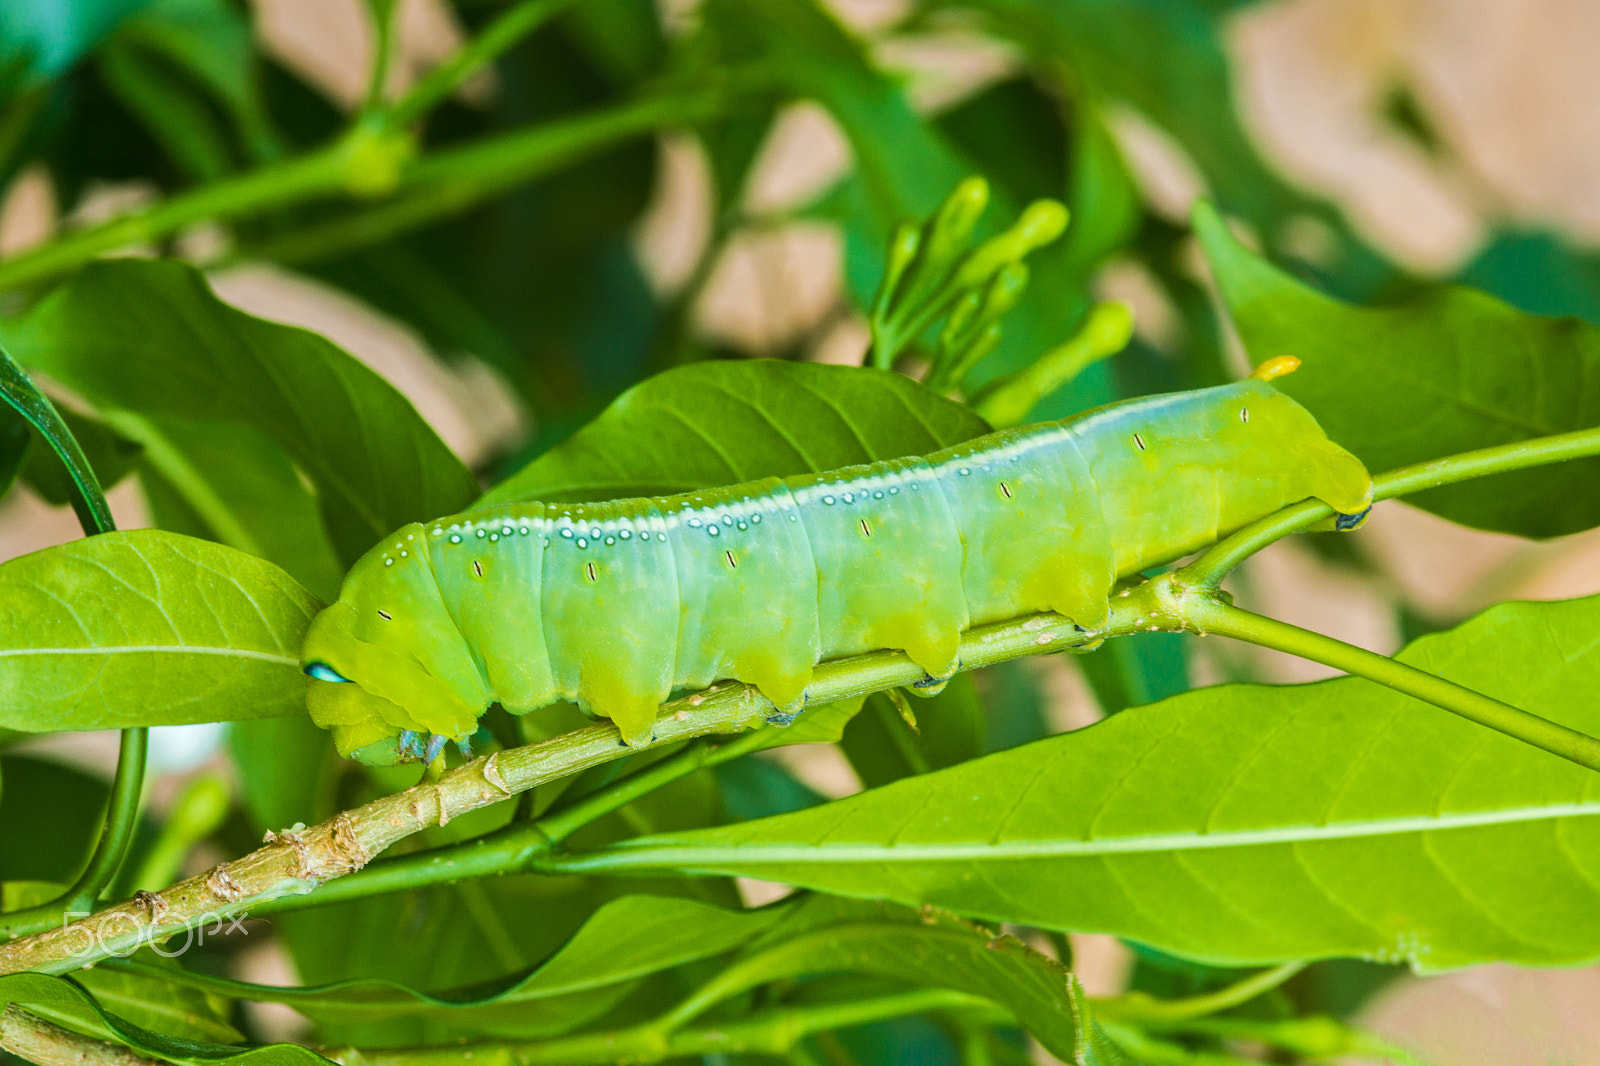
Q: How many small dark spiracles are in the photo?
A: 8